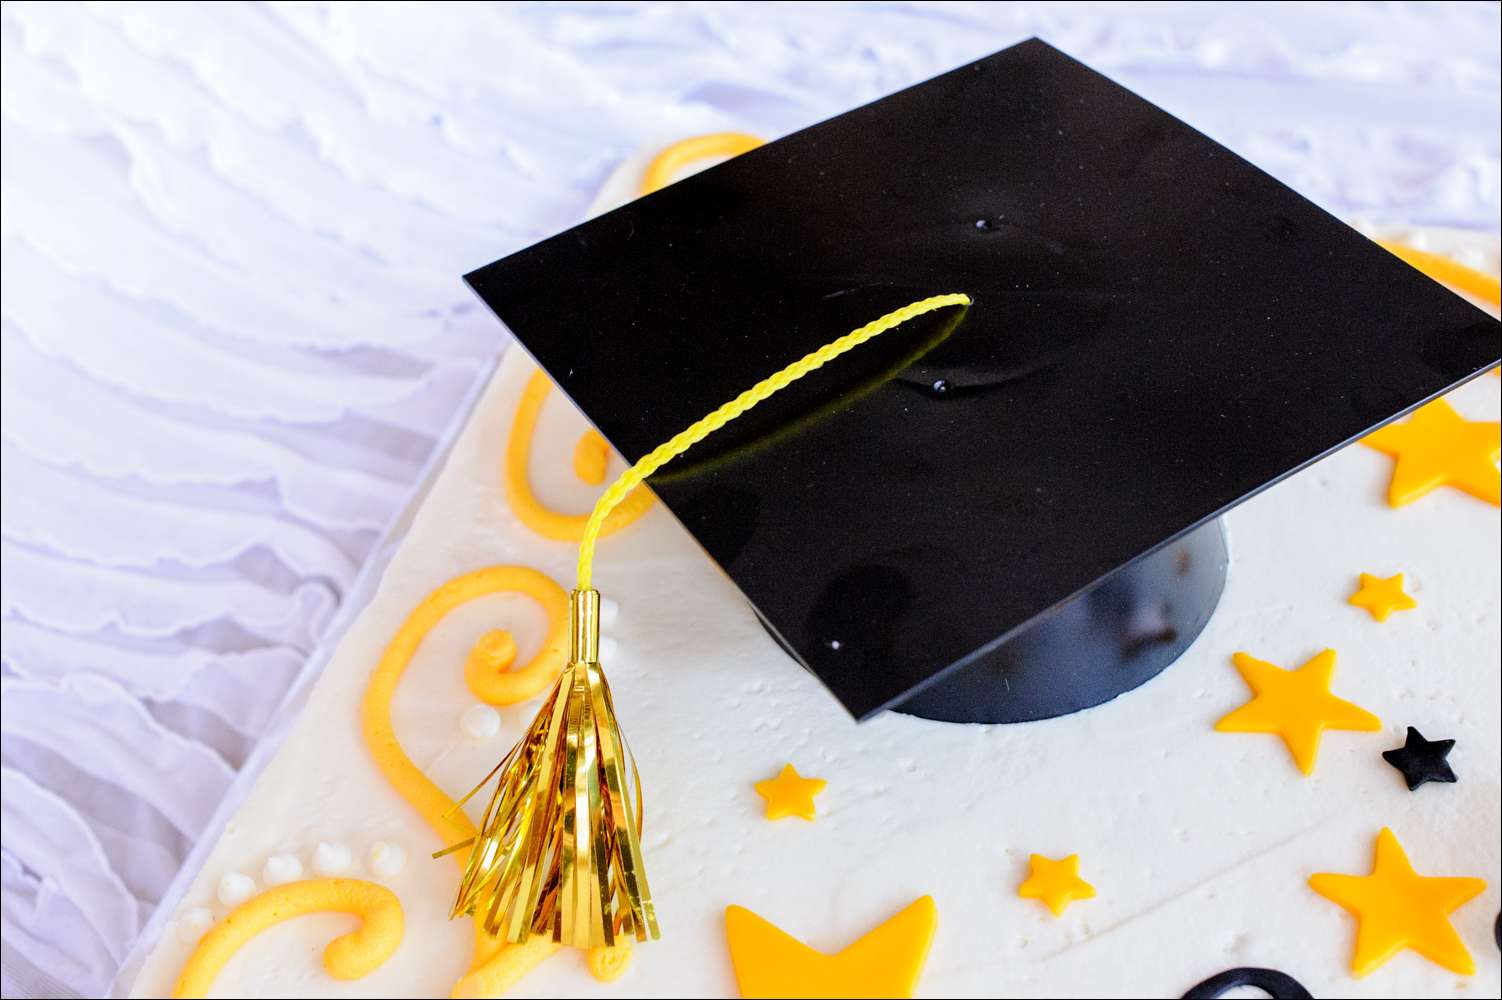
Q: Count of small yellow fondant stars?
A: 3